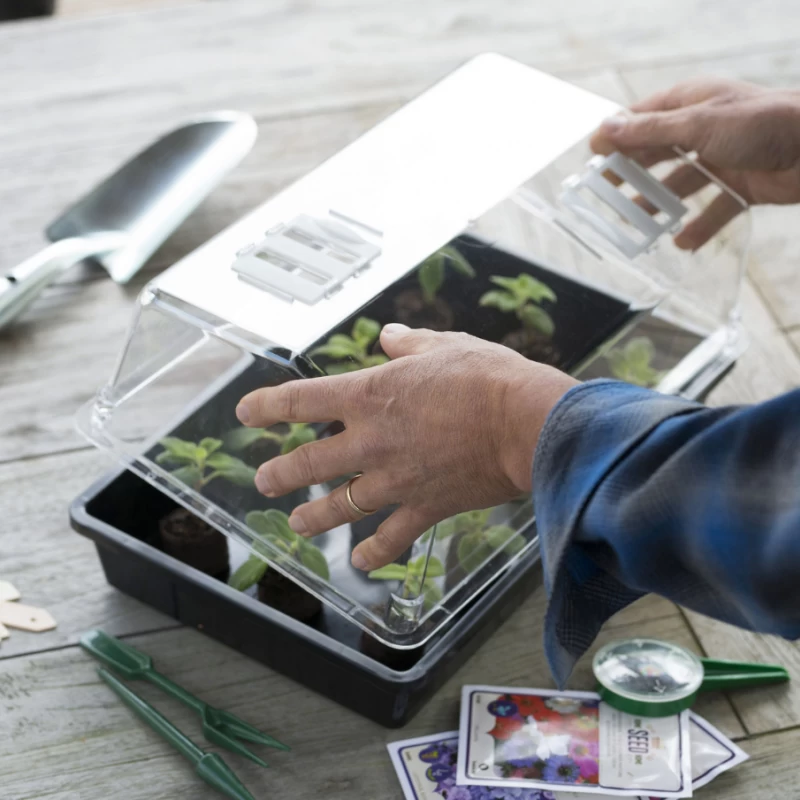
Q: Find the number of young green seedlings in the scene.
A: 9